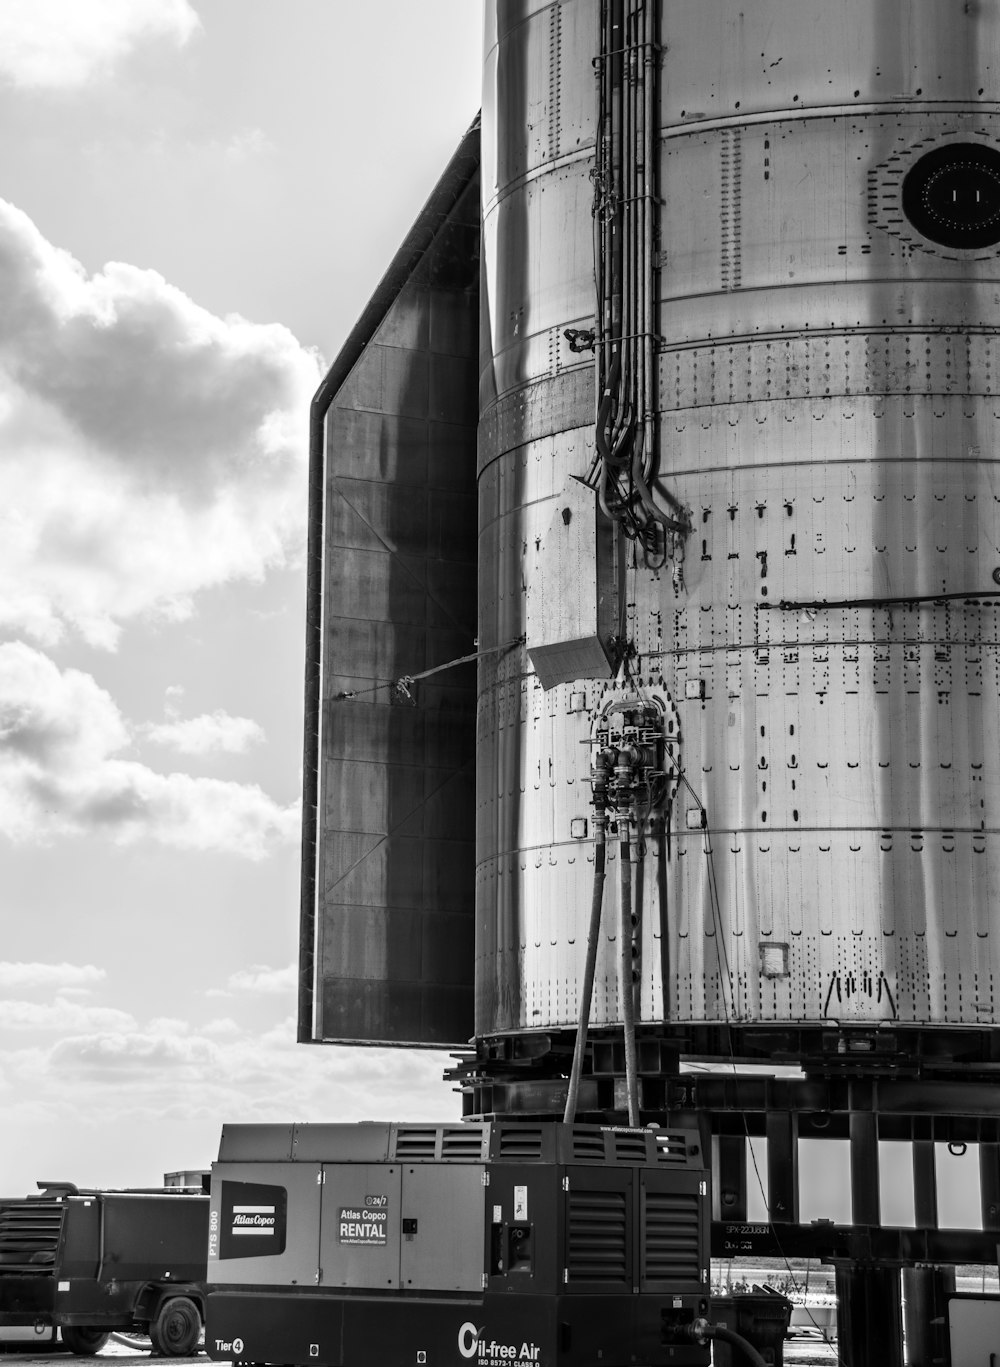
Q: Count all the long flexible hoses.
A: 2